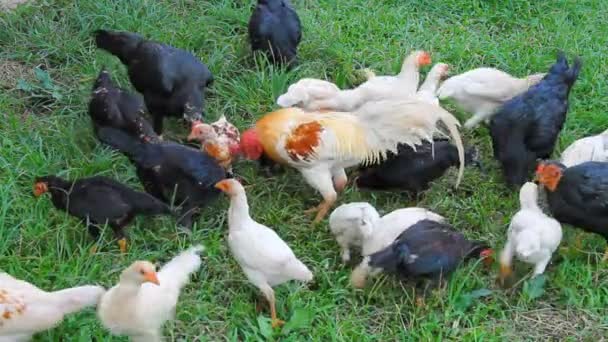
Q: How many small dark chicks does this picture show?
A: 9